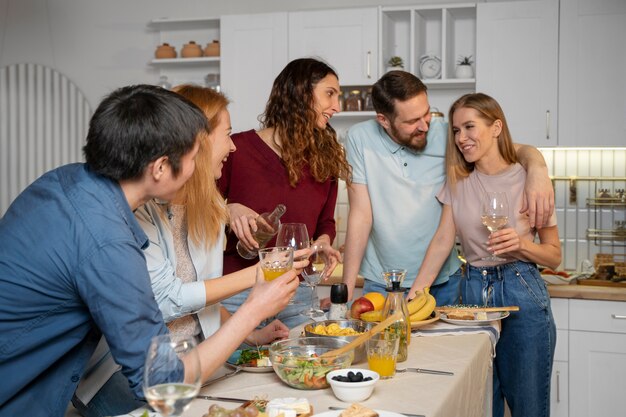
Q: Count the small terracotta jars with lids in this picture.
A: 3